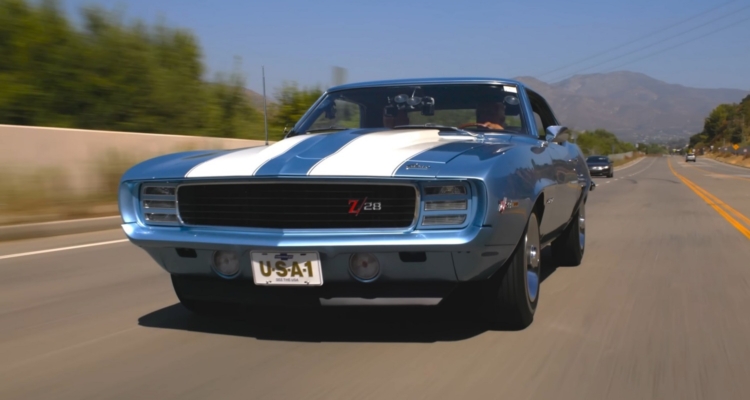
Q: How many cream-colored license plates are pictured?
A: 1